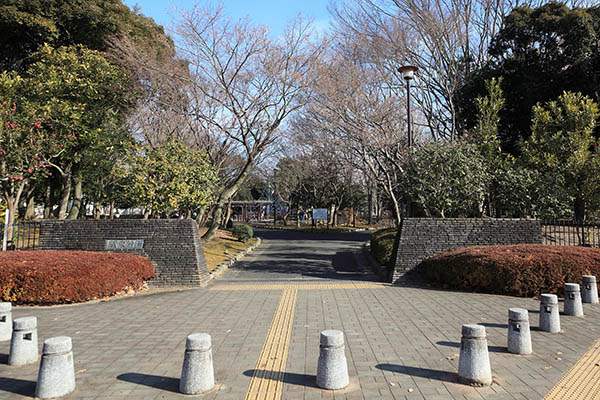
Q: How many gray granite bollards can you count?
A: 10